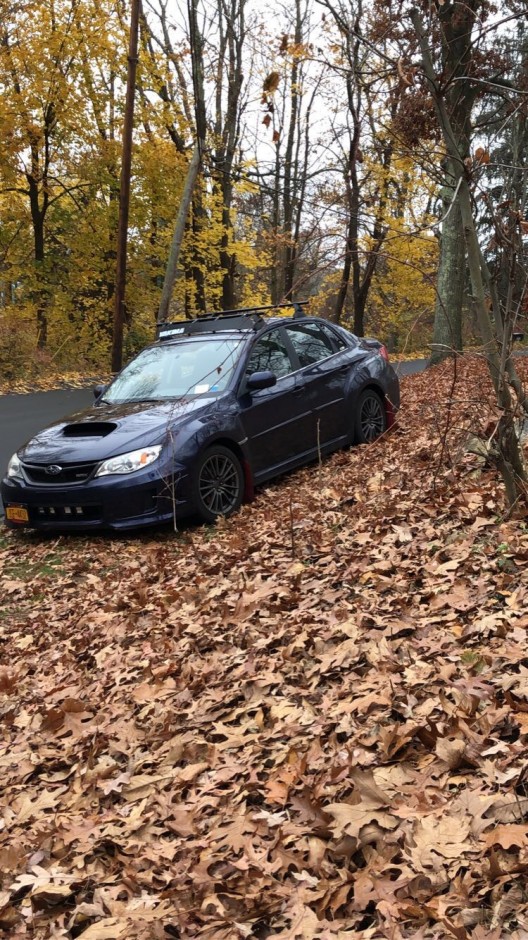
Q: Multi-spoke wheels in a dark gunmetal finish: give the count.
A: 2